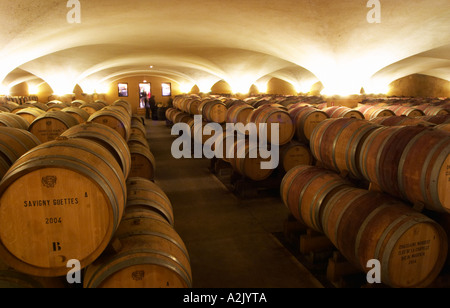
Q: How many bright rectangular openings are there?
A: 3